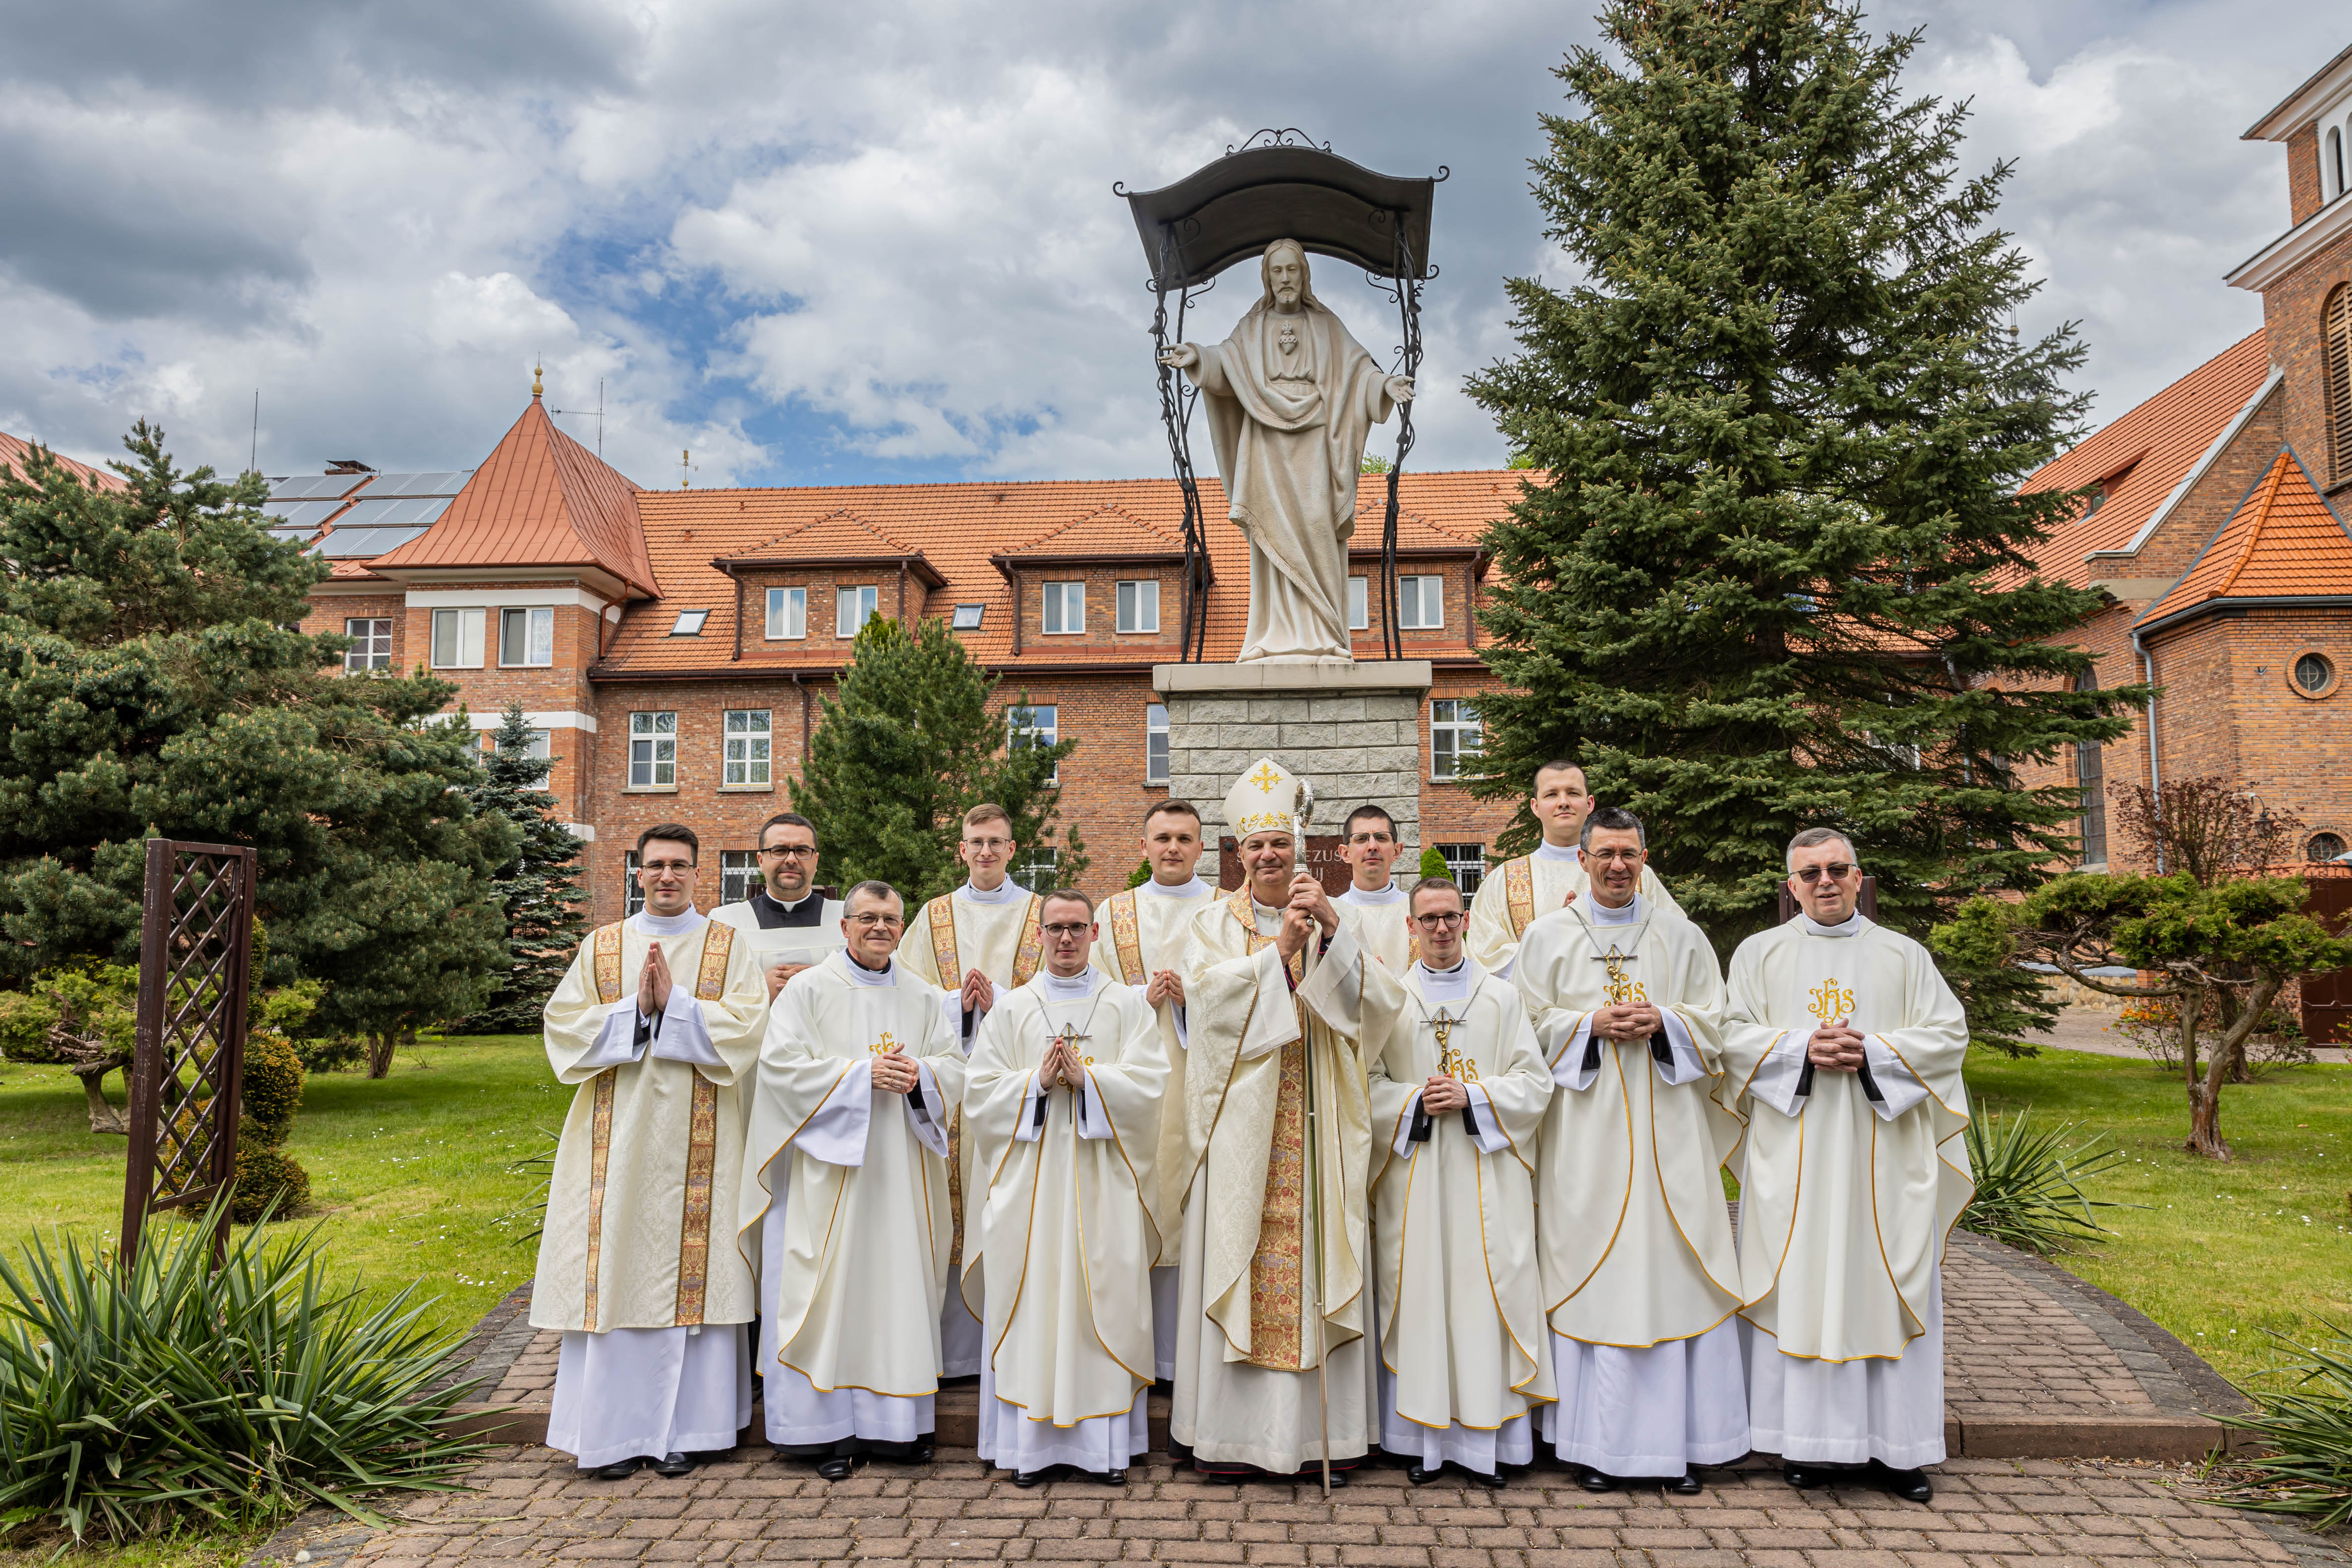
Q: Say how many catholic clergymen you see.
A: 12